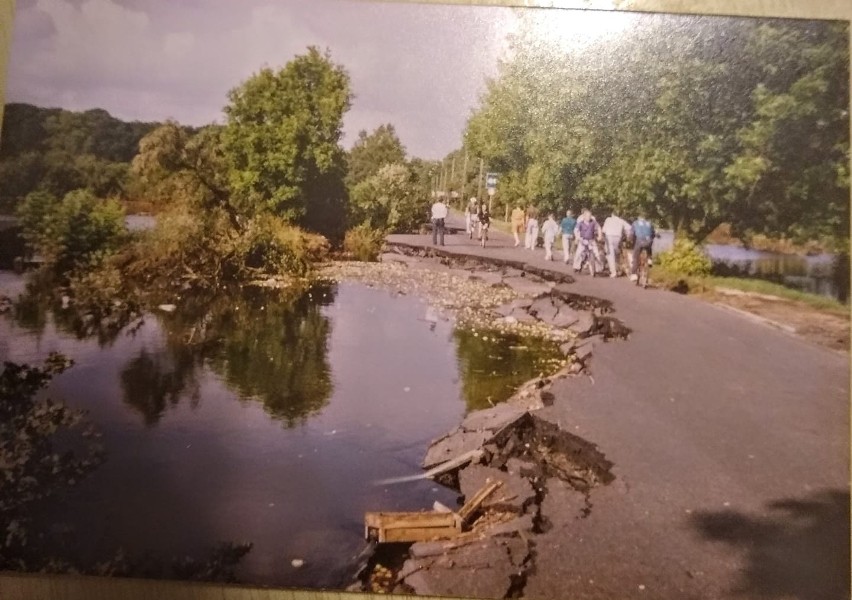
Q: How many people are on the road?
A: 11